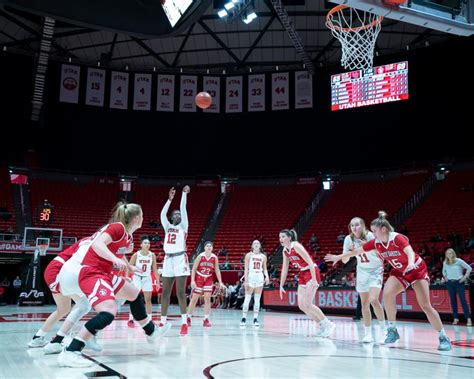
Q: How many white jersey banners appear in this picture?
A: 11